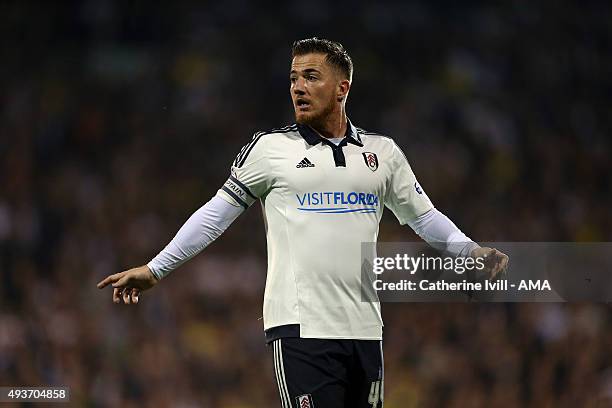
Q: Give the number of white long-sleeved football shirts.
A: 1